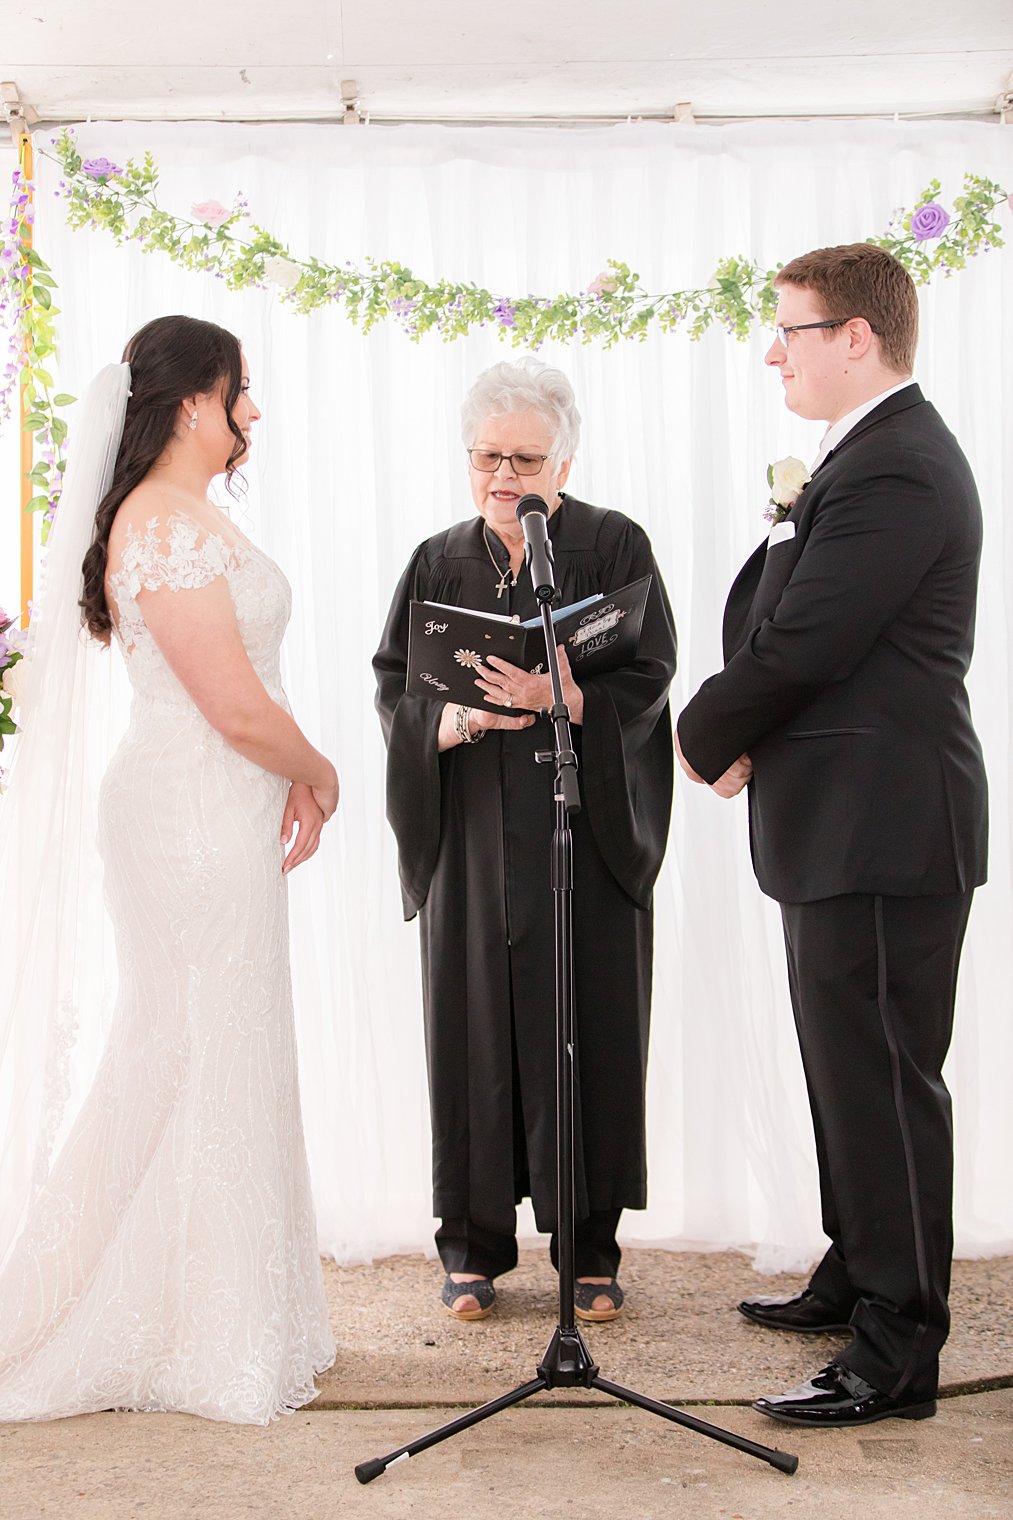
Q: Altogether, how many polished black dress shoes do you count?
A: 2